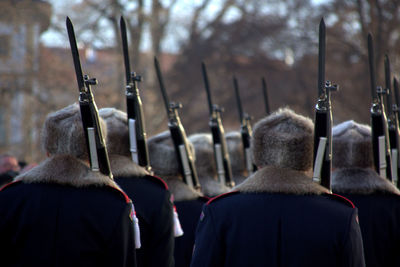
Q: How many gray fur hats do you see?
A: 7